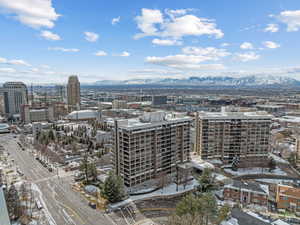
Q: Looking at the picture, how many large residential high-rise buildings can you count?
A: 2